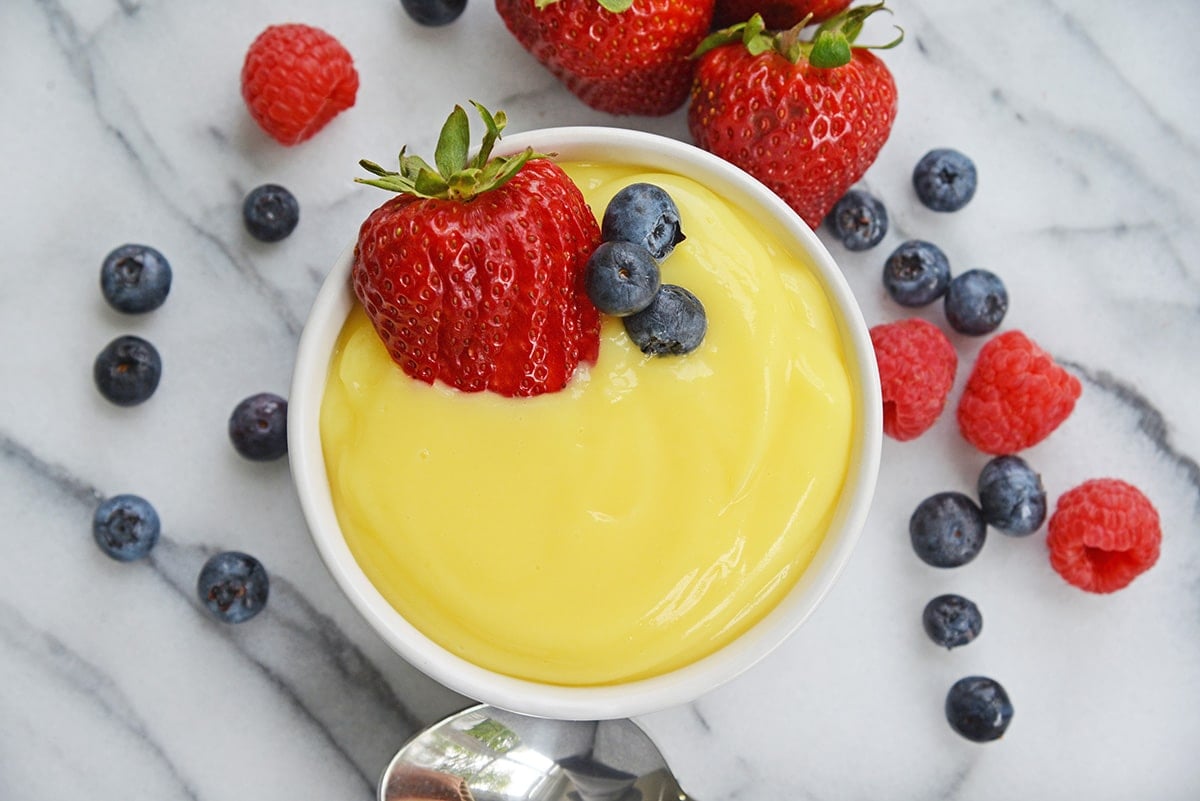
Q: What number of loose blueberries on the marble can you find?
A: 15